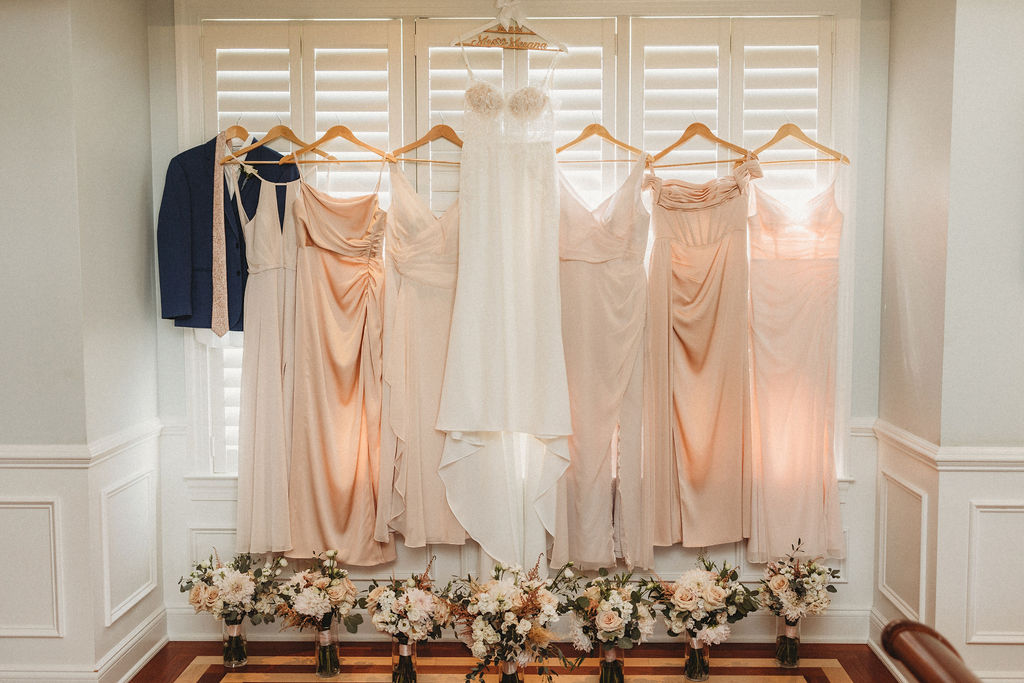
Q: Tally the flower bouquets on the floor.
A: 7